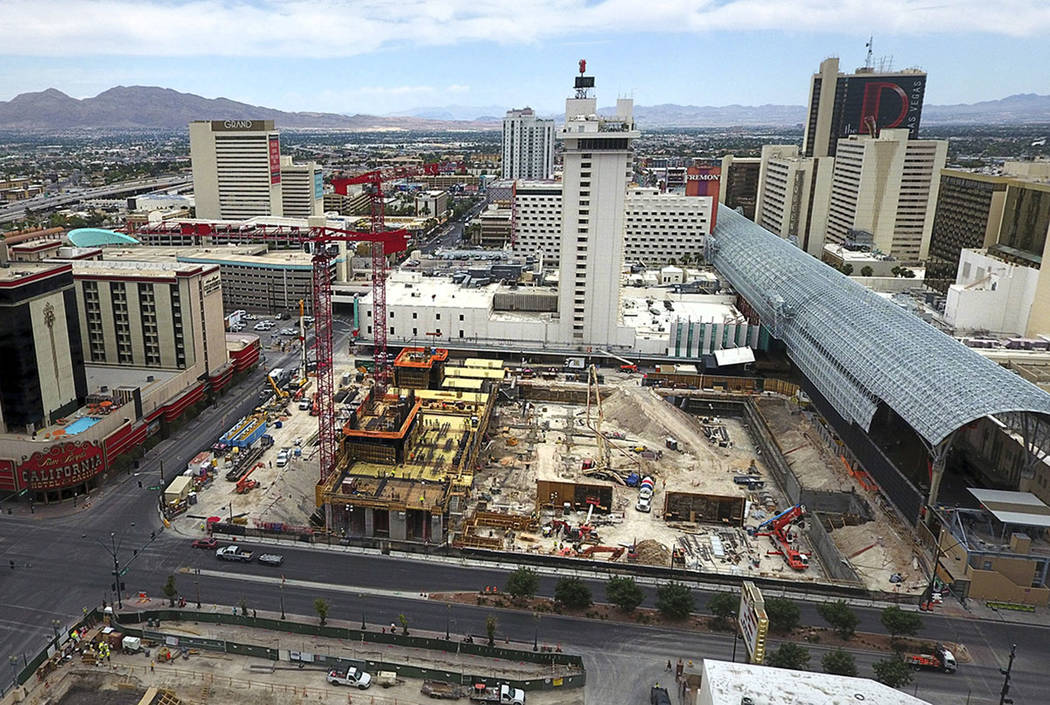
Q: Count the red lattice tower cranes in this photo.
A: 2